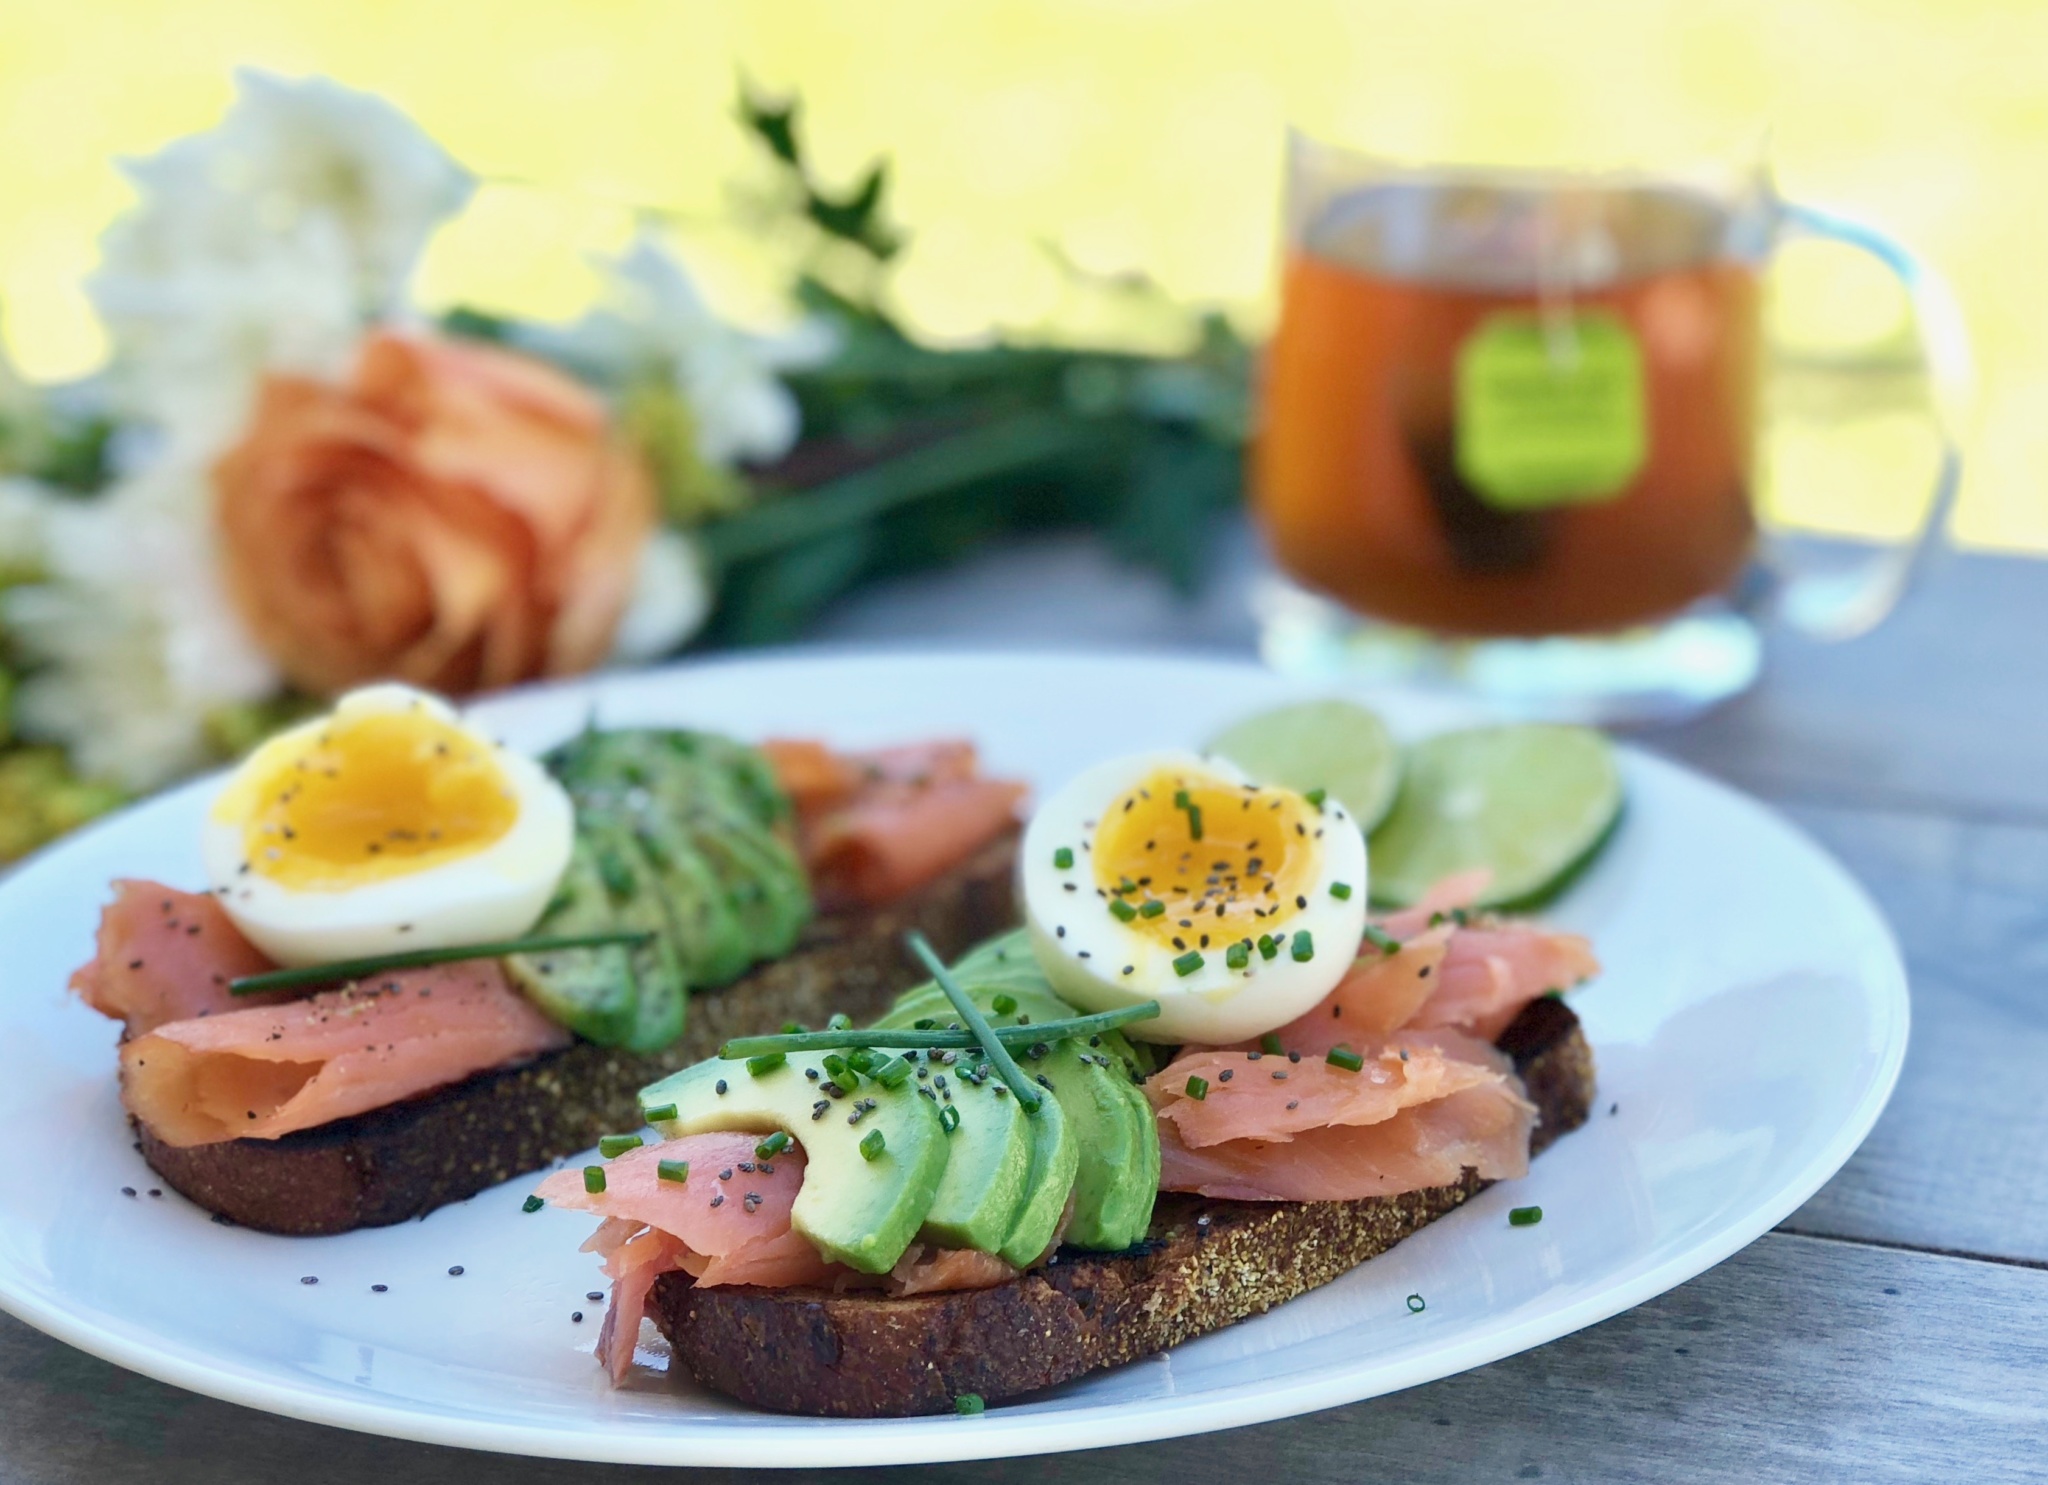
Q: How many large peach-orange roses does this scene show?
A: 1